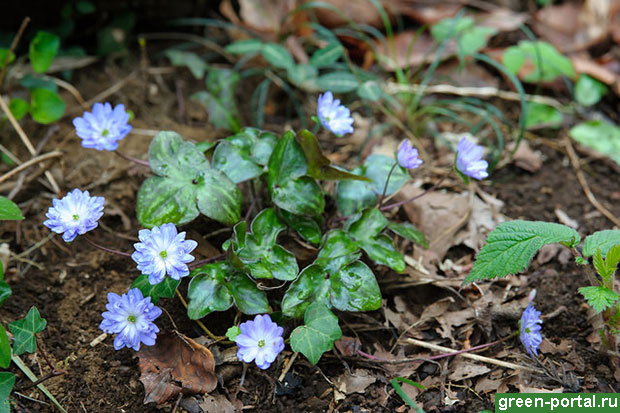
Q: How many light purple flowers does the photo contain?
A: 9